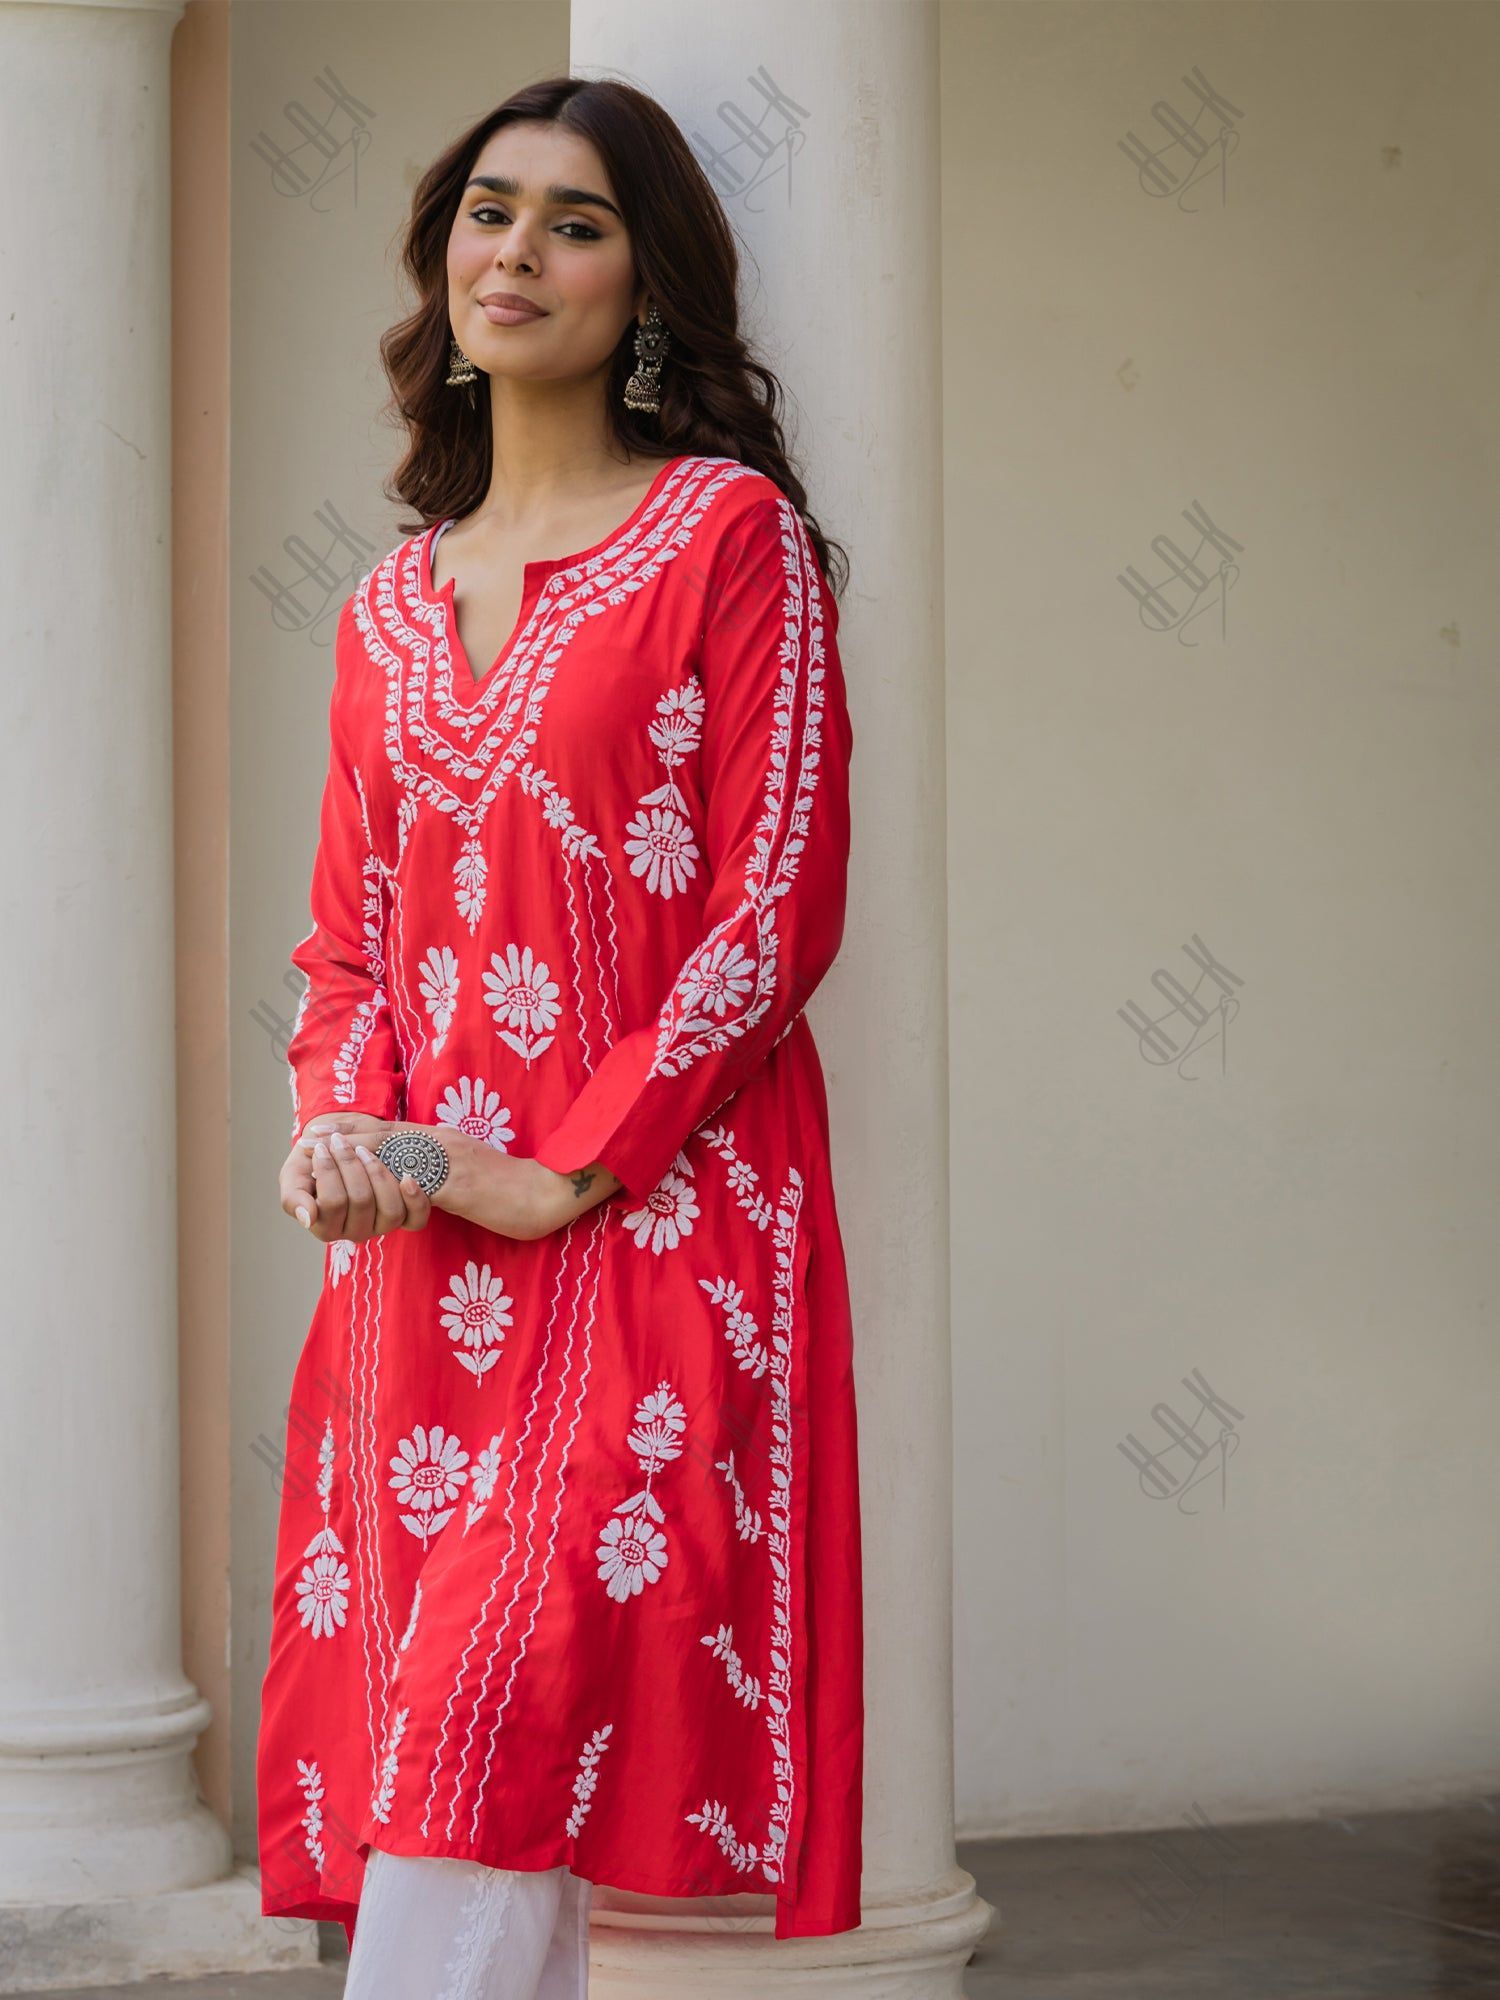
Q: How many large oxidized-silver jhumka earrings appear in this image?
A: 2